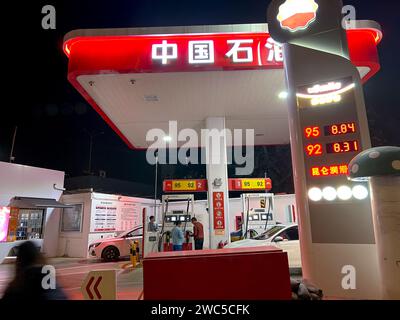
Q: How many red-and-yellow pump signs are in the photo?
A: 2